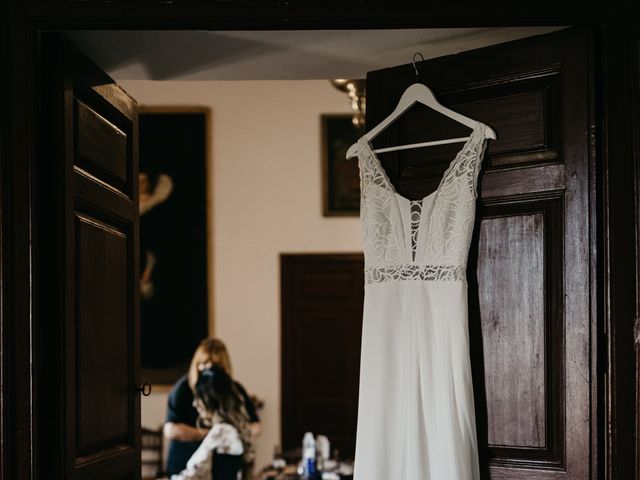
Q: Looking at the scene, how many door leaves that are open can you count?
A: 2